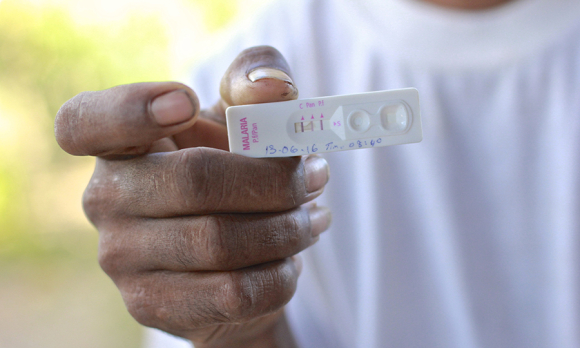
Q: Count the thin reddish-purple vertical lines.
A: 3